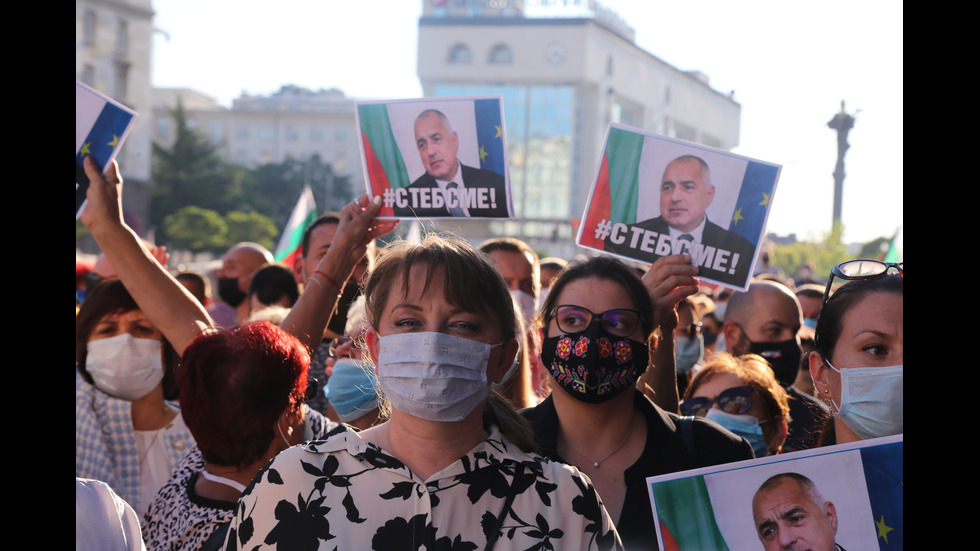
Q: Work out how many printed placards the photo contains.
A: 4